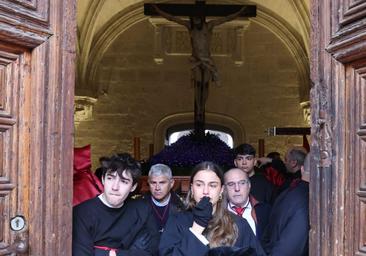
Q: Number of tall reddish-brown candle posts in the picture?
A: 3